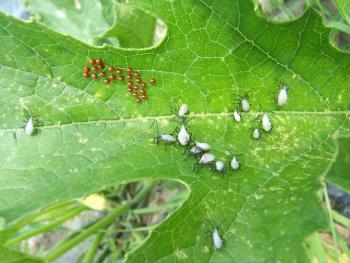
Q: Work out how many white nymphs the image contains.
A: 15